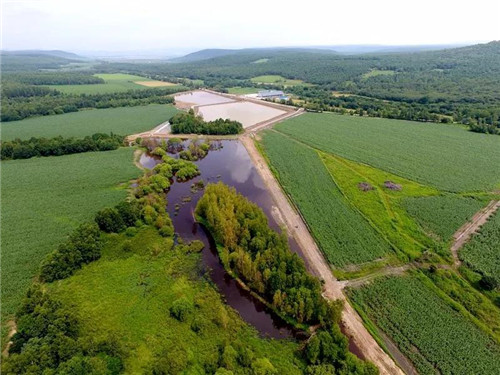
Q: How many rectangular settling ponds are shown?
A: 2